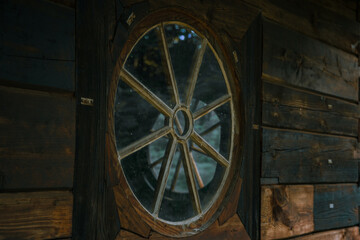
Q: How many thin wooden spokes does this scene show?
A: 8